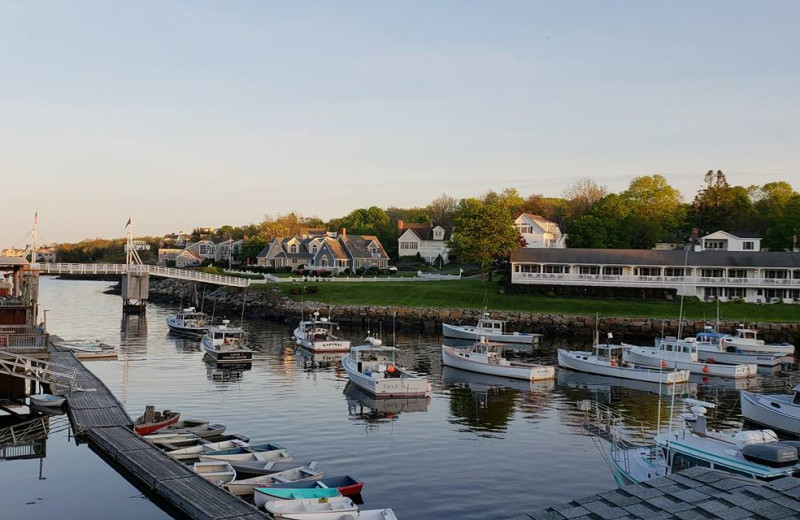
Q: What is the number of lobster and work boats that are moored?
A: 12